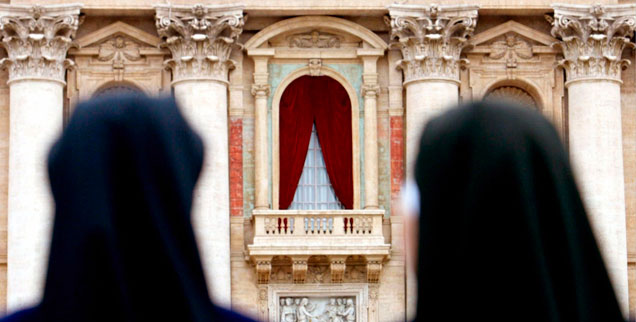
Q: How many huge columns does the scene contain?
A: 4